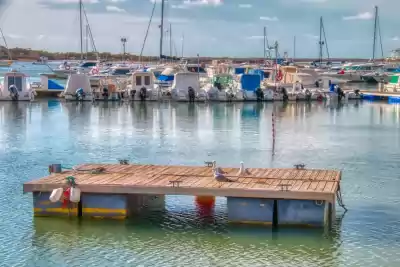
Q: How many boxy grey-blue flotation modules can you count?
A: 4